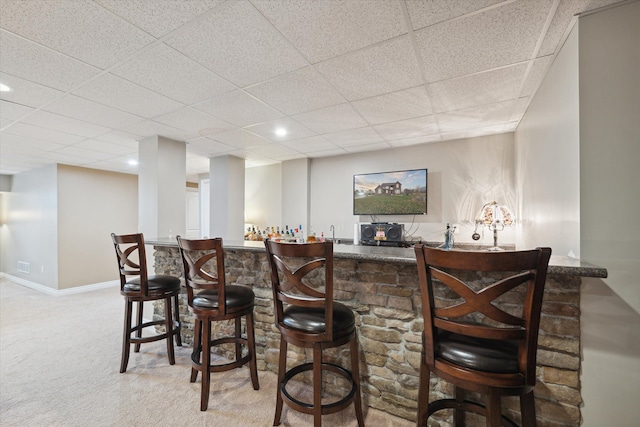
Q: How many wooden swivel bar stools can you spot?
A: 4